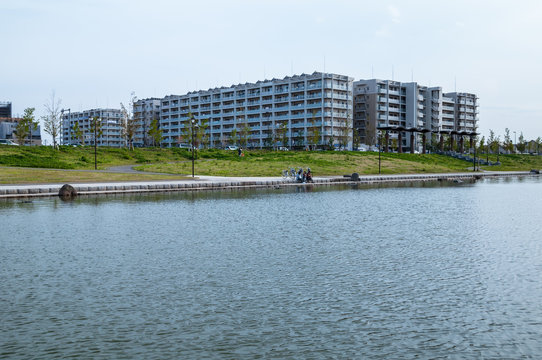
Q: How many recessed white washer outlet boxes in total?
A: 0